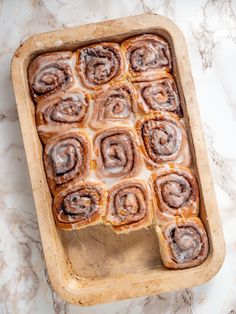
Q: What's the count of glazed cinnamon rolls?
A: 13